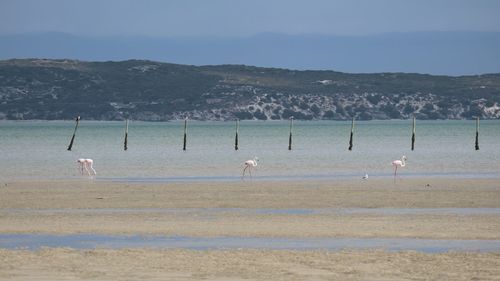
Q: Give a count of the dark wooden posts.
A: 8